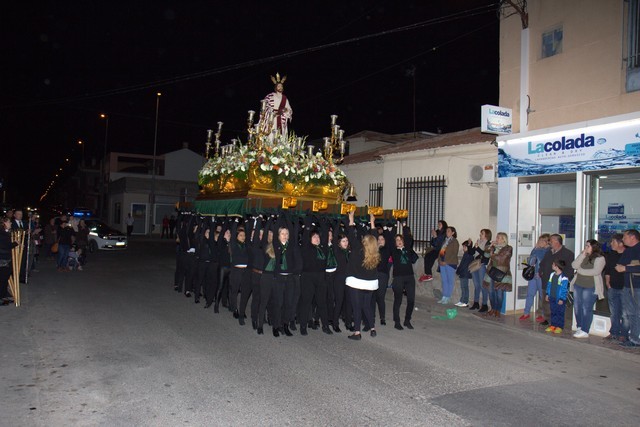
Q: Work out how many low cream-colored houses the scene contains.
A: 1